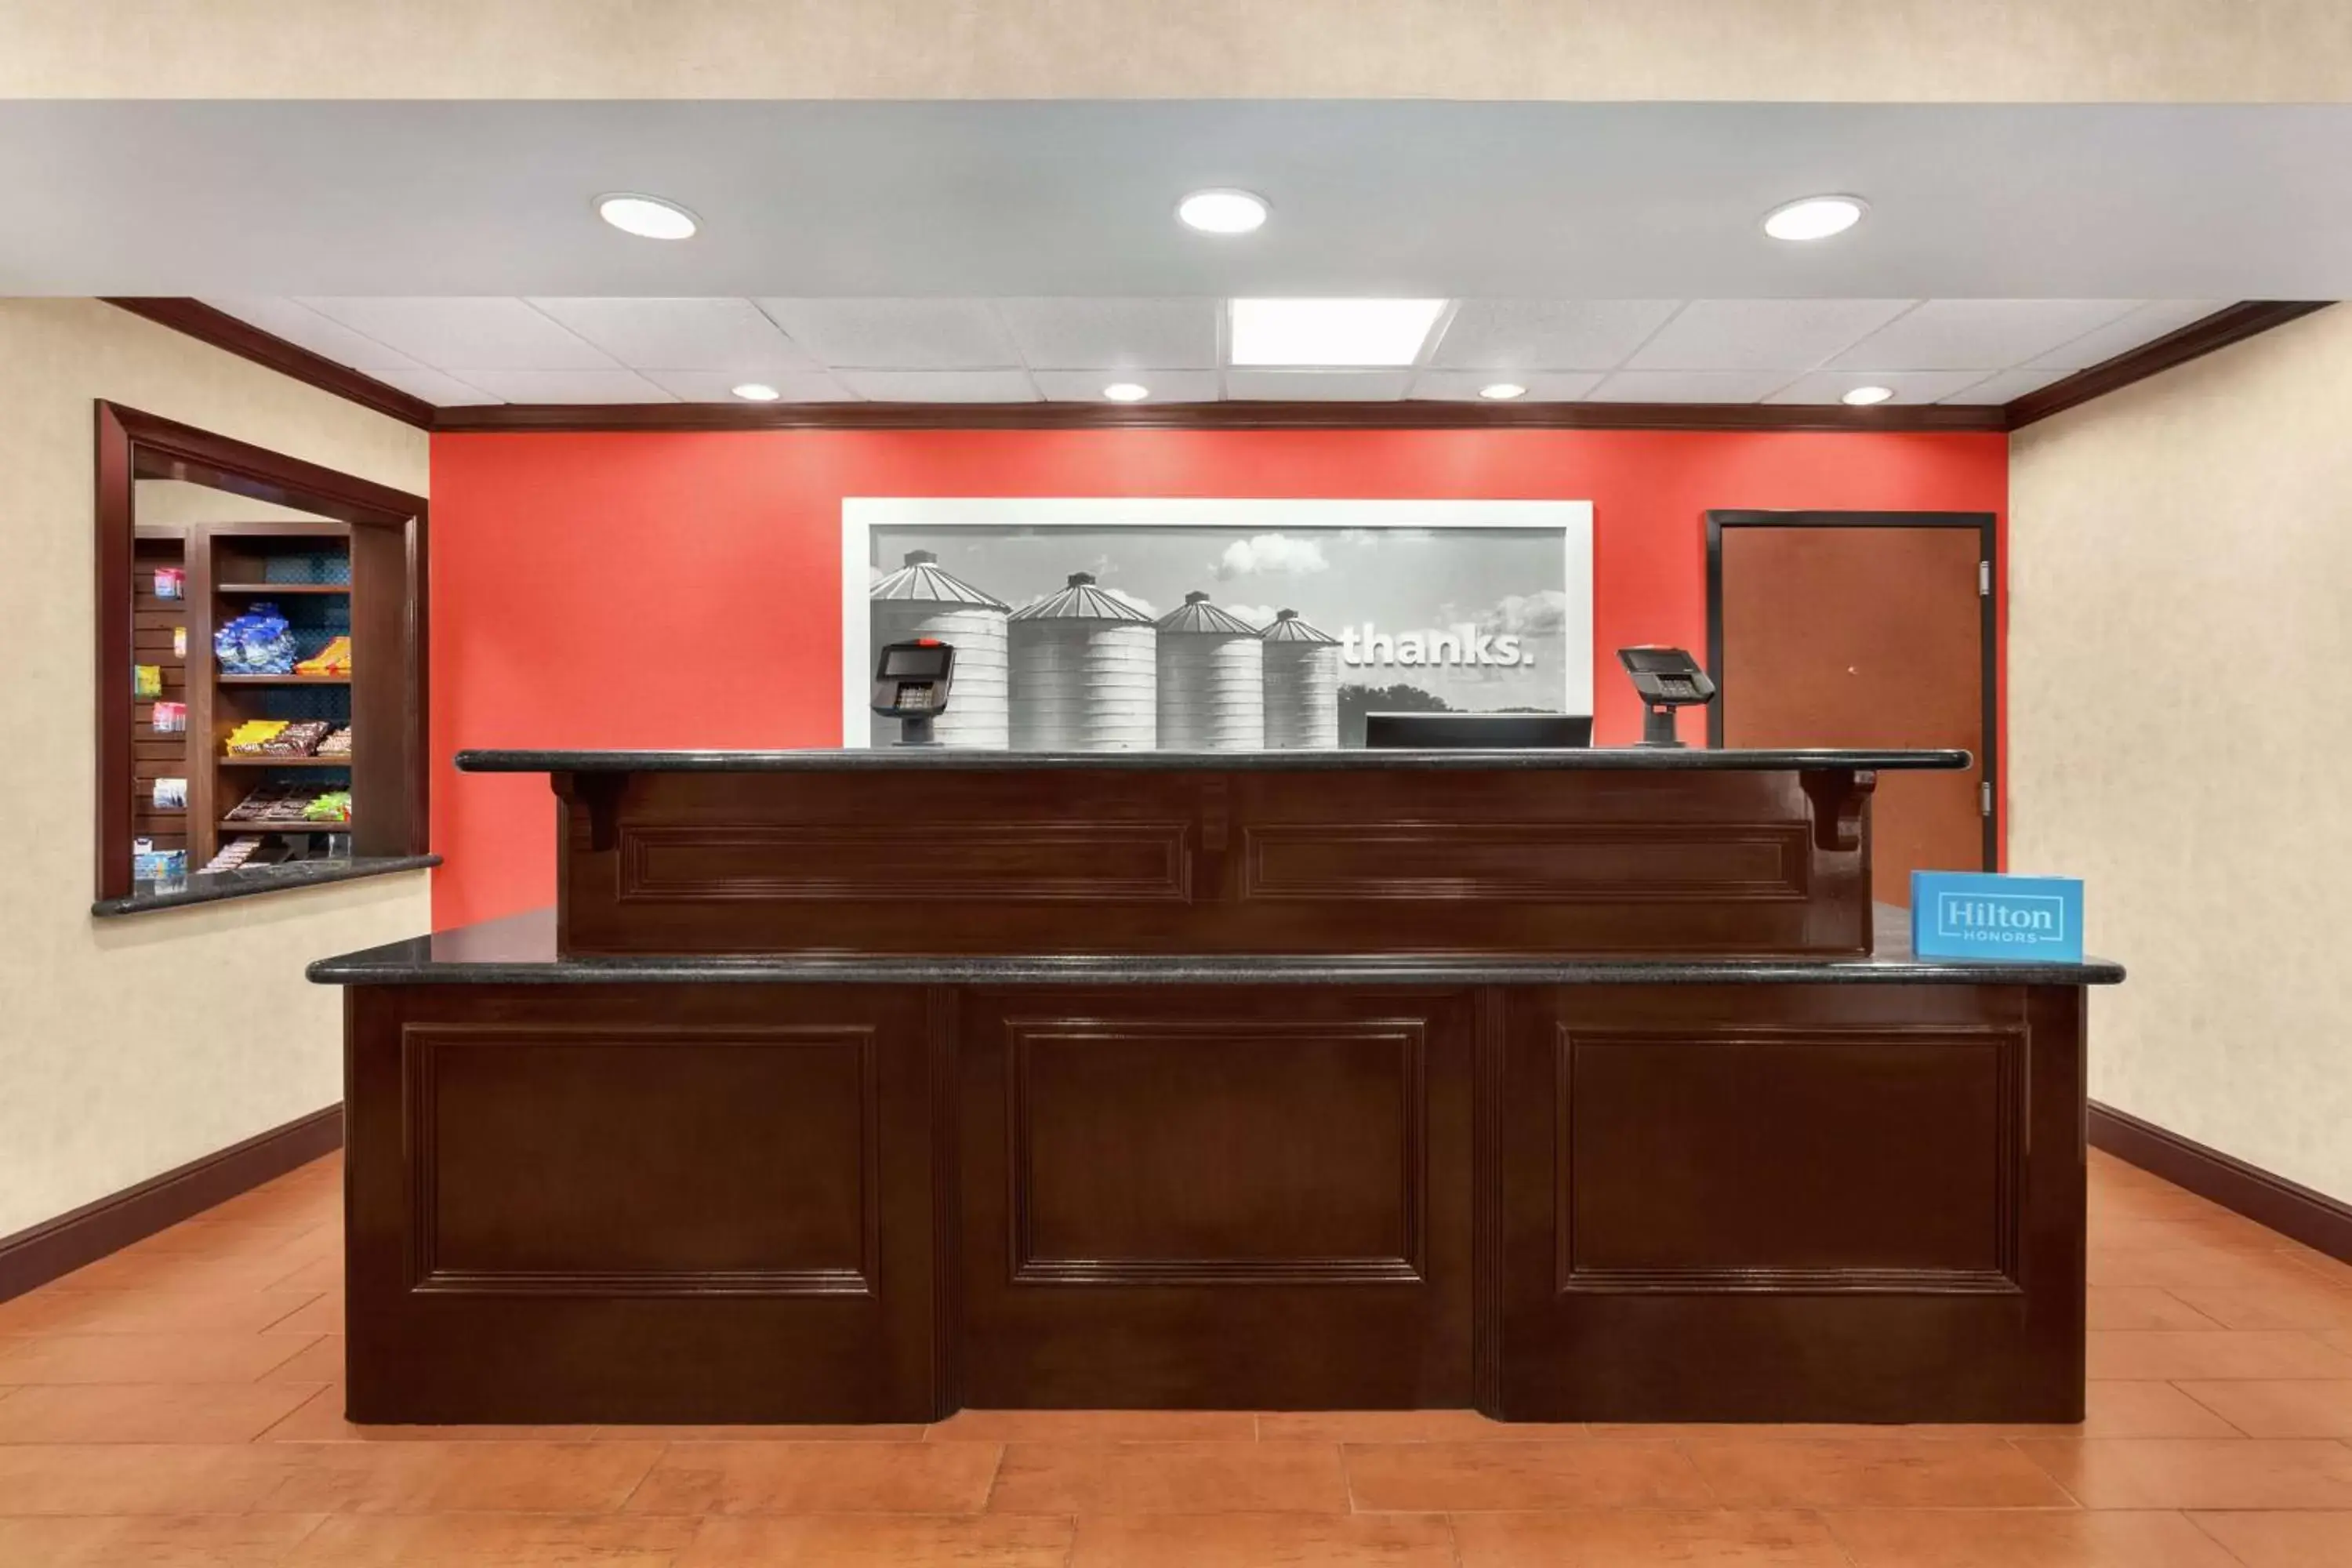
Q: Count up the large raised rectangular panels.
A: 3